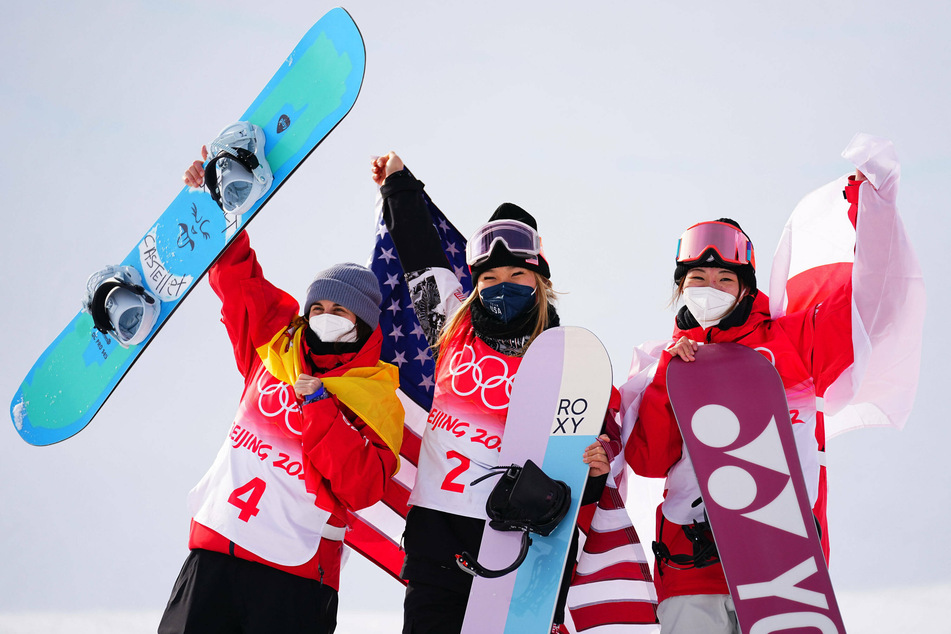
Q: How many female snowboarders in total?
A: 3